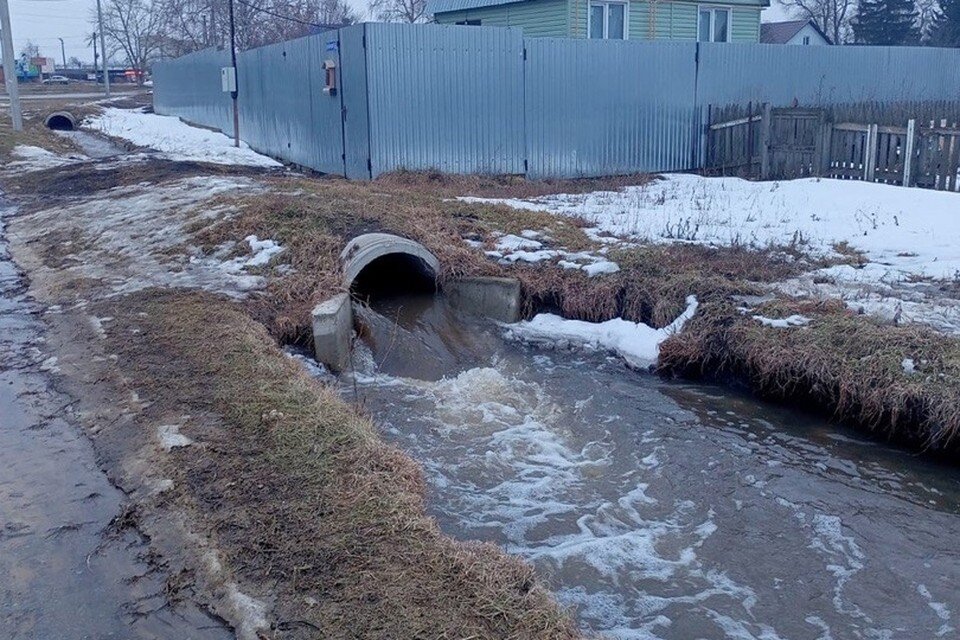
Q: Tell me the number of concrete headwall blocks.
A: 2